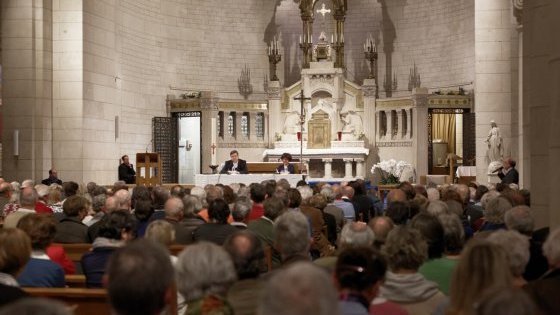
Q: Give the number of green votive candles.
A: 0